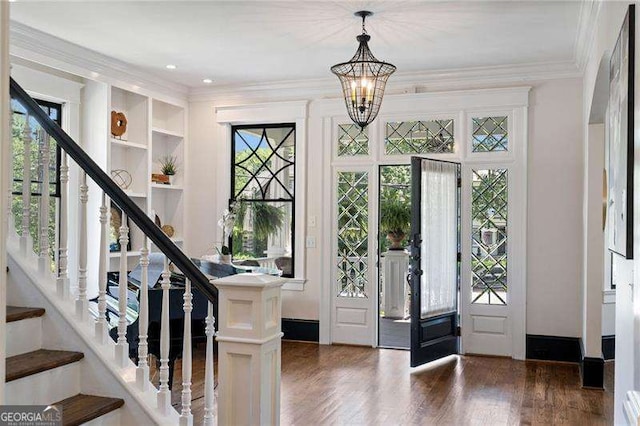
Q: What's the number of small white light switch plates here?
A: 2